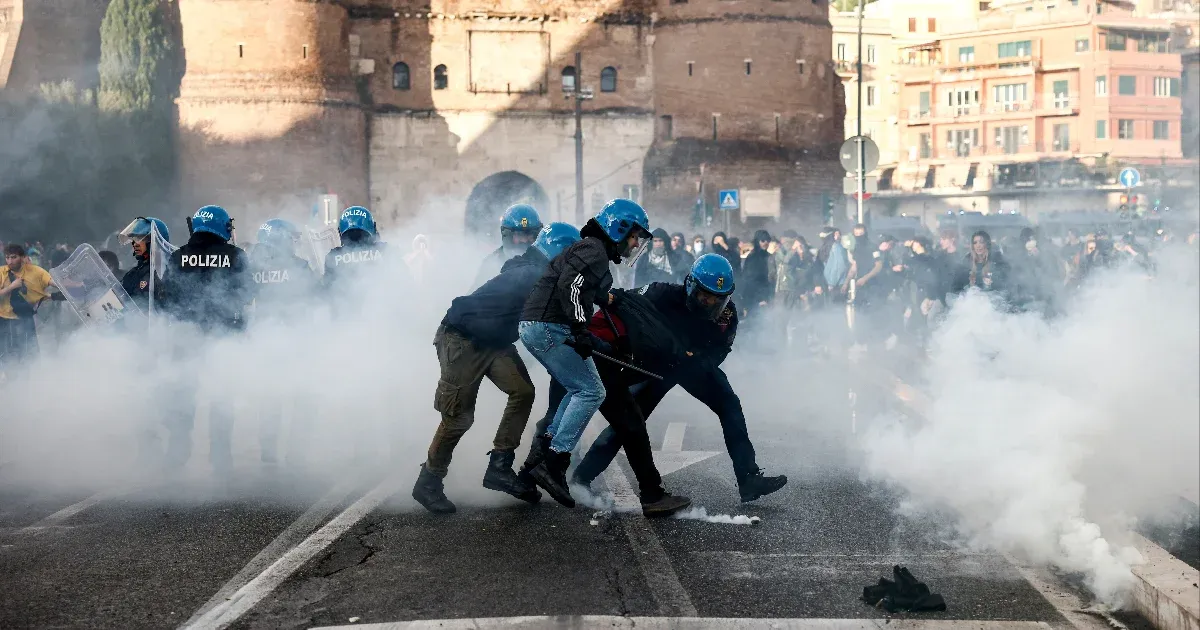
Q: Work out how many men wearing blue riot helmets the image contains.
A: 8